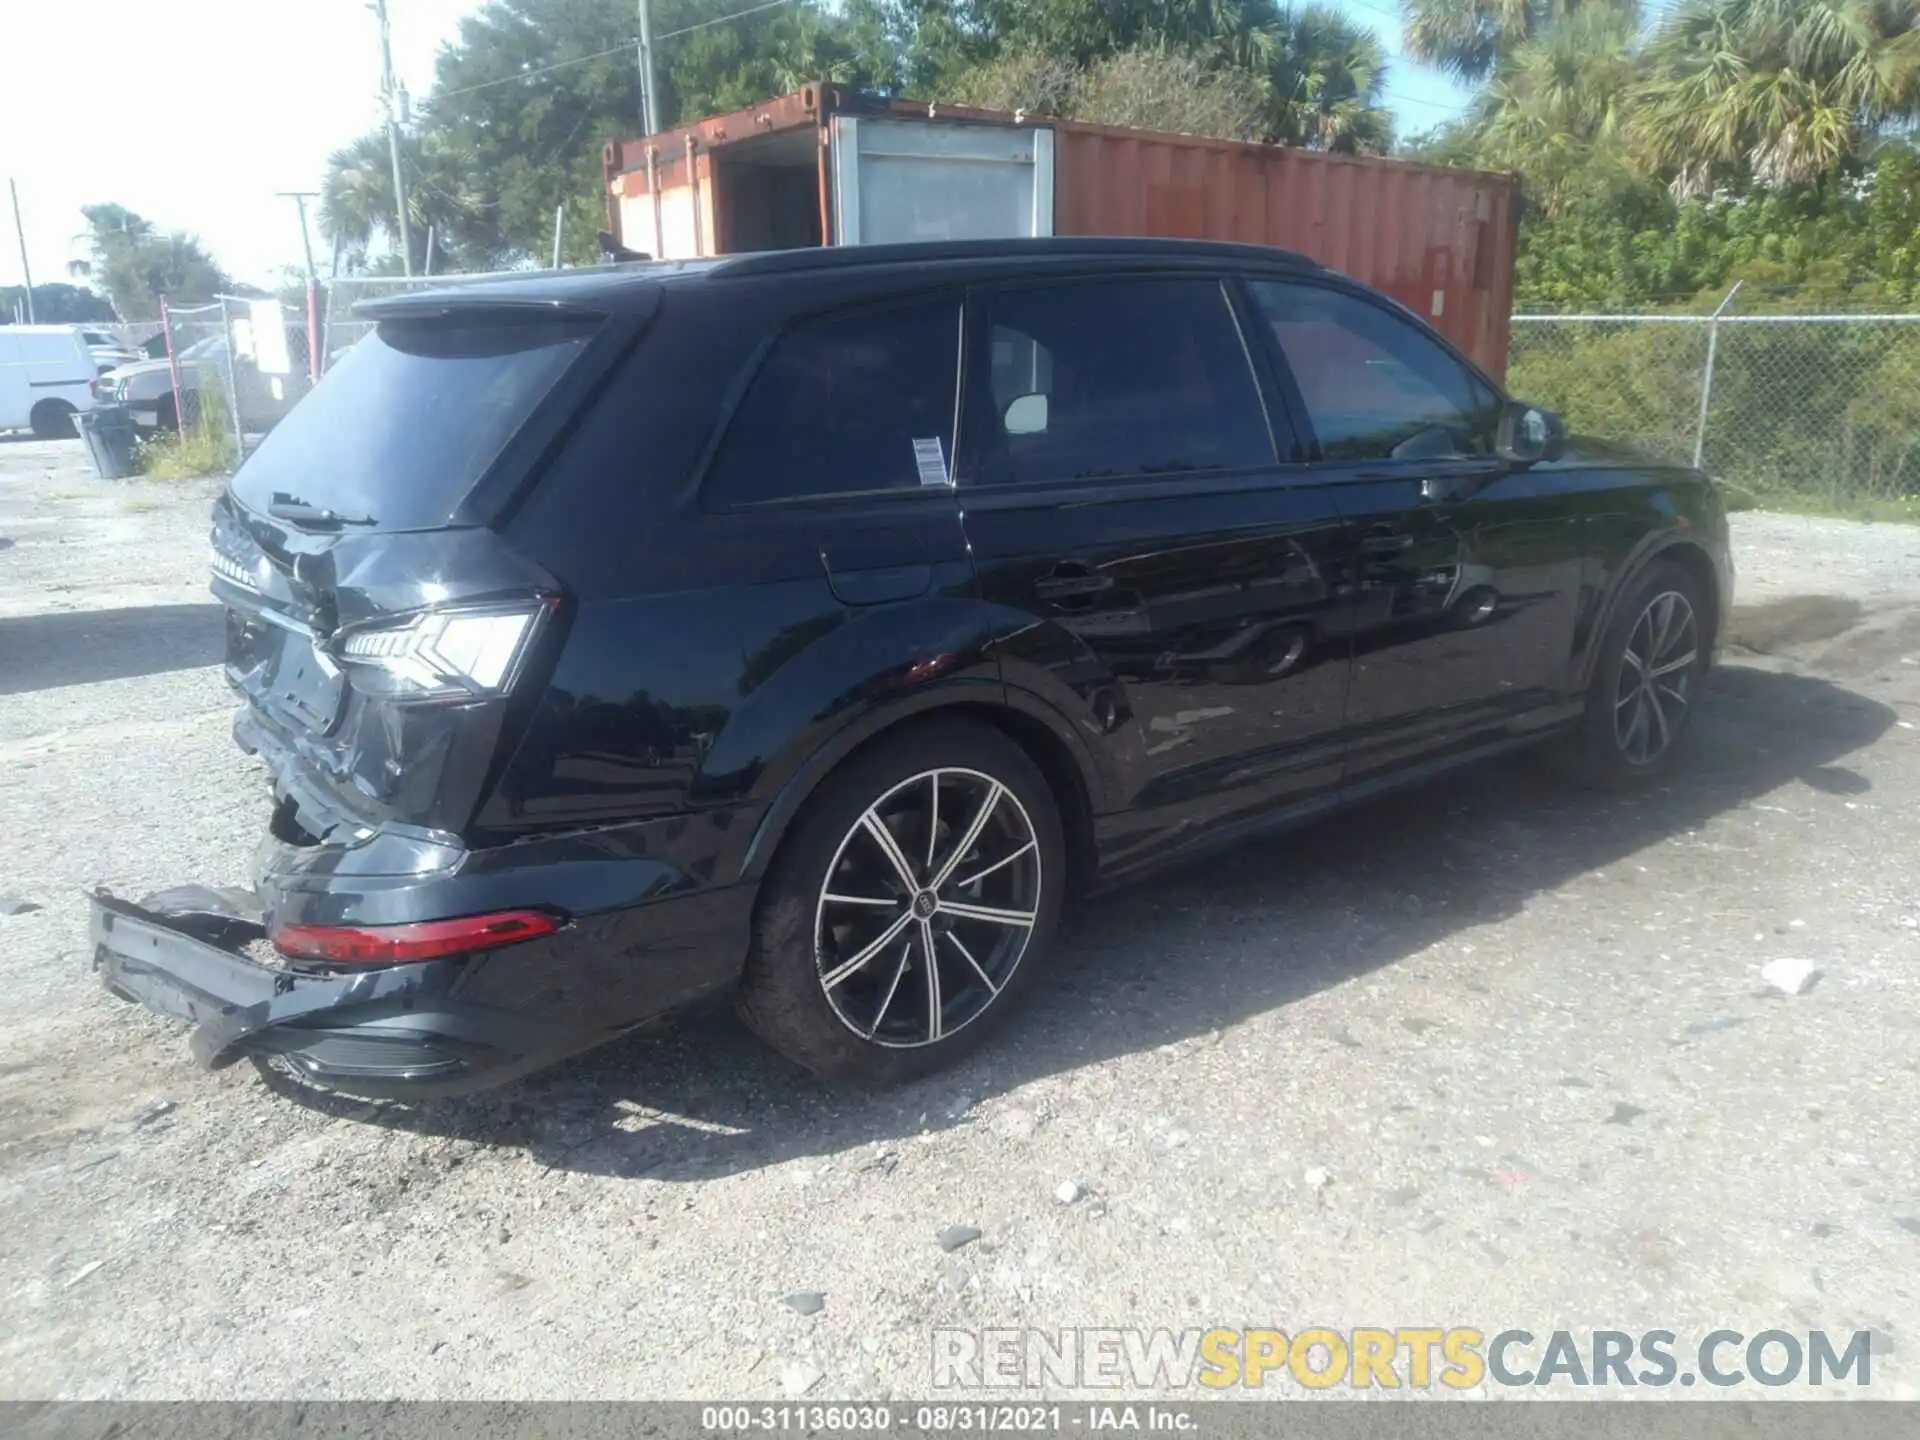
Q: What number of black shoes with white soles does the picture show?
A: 0